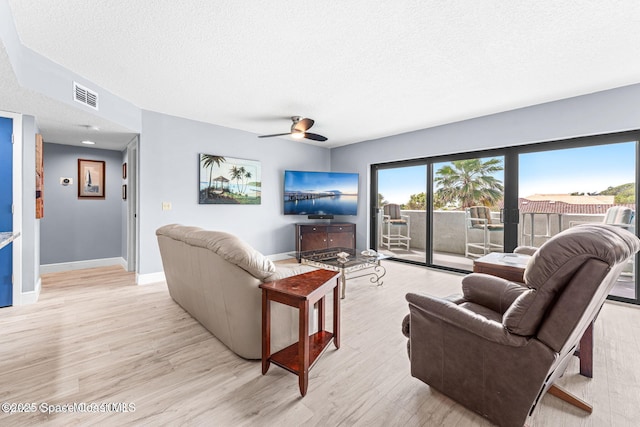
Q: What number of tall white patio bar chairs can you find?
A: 3